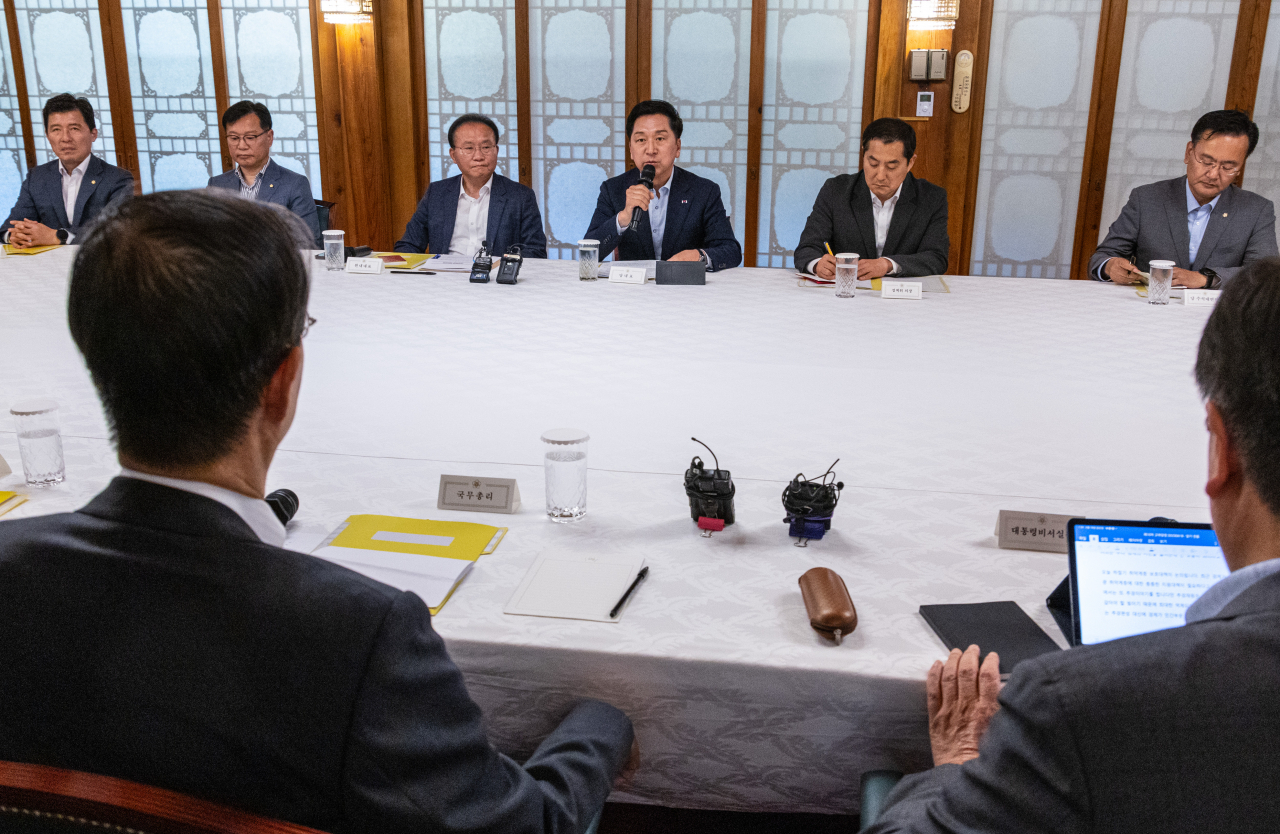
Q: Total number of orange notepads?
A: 0